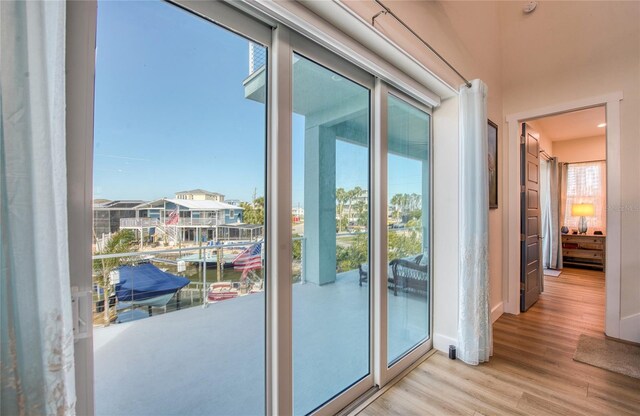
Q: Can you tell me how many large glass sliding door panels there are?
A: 3